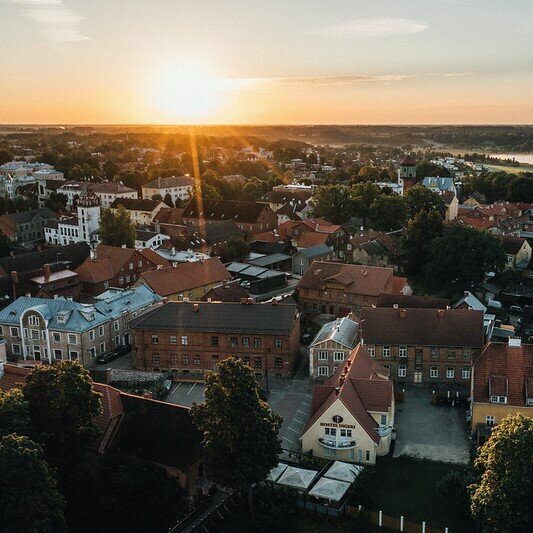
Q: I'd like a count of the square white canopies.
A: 4